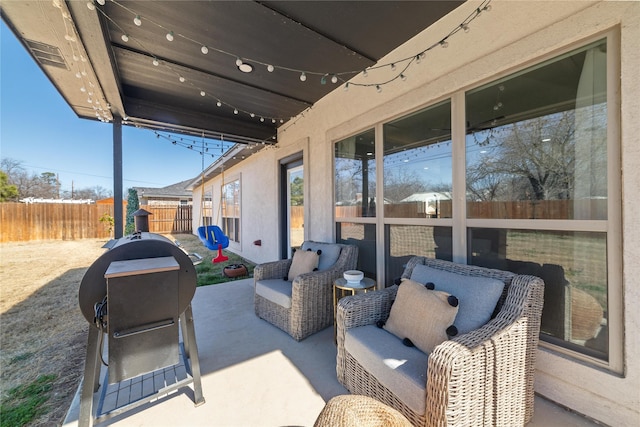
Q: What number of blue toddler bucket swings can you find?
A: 1